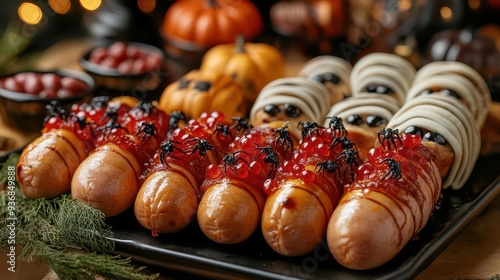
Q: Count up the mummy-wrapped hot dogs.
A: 6